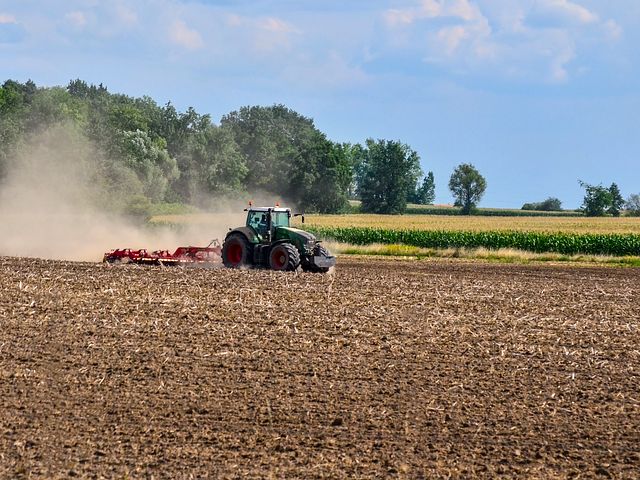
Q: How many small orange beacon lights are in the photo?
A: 2